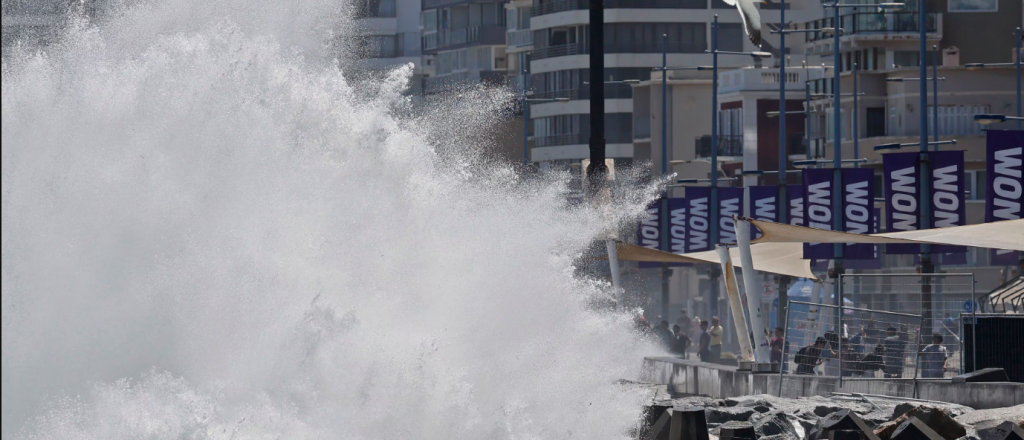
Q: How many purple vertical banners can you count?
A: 11